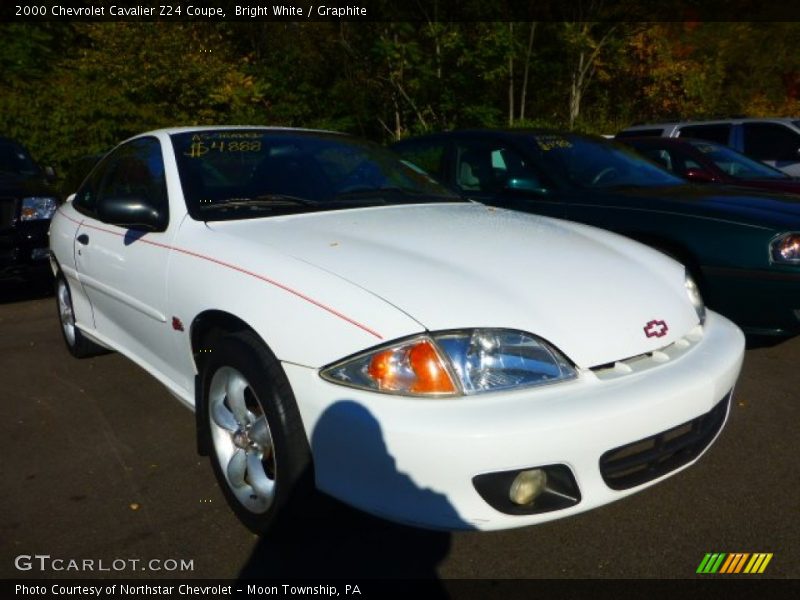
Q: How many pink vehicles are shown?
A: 0